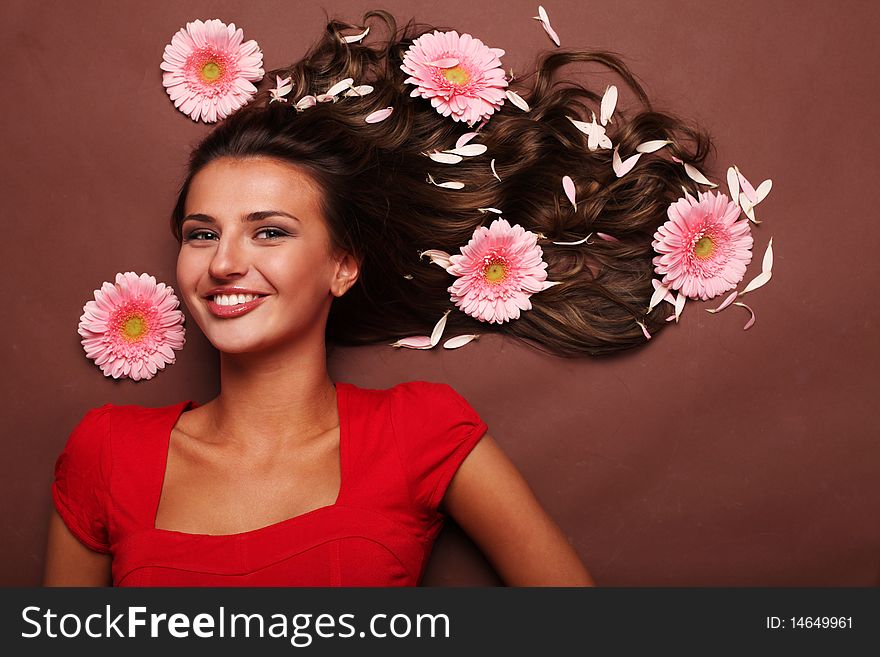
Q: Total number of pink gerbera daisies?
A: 5